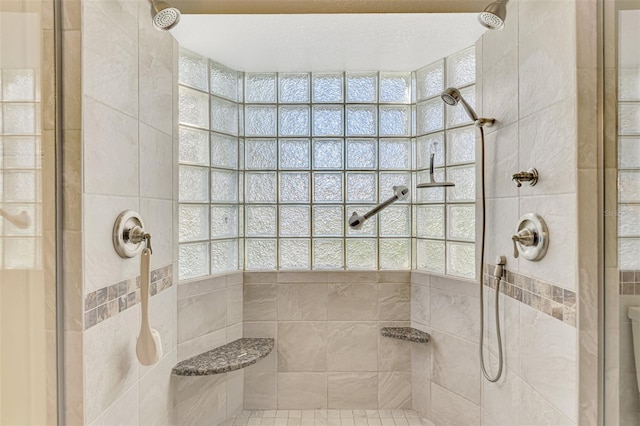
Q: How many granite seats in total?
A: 2